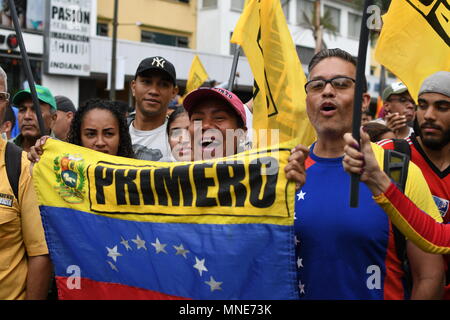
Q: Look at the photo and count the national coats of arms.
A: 1